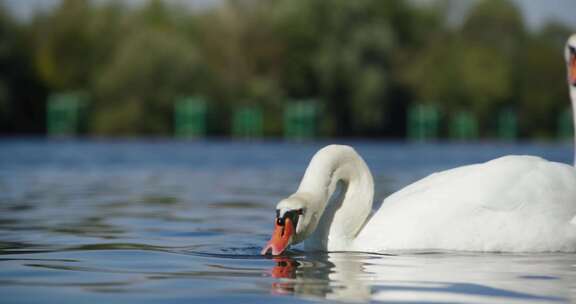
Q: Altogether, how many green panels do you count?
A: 8